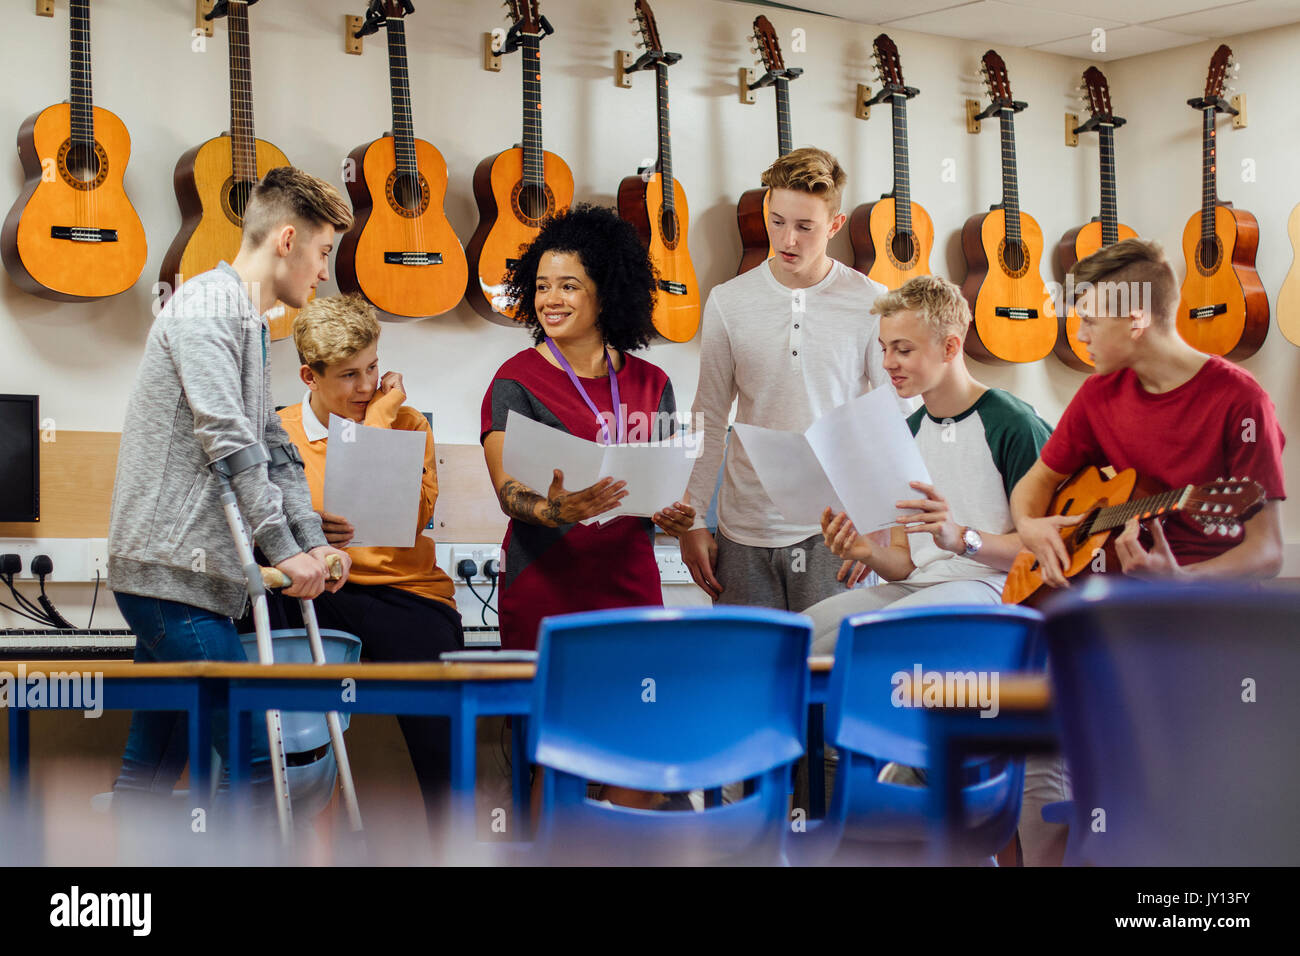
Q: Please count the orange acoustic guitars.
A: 11